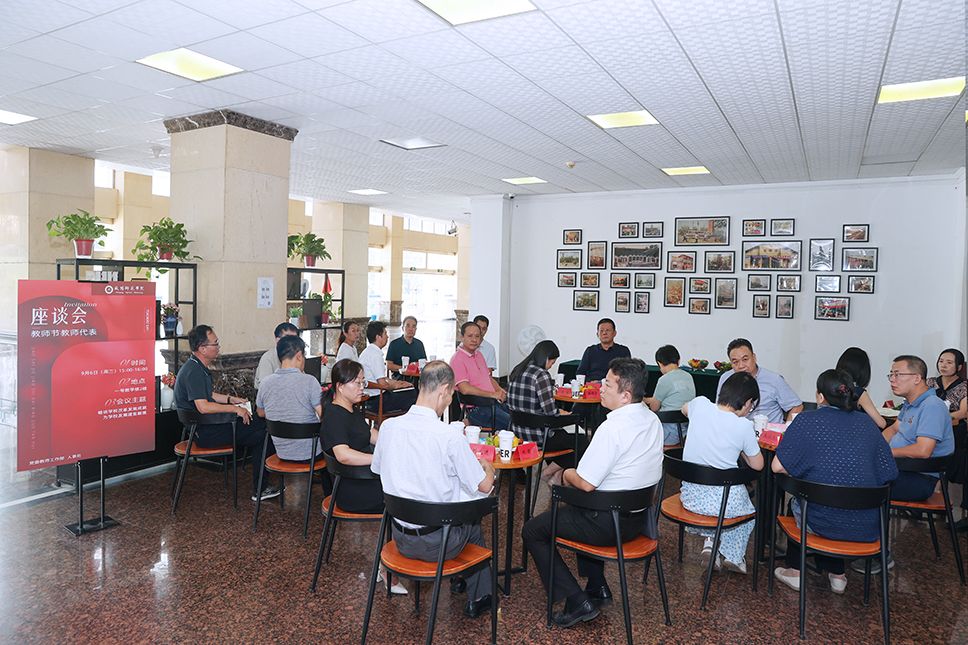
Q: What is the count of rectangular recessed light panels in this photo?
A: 9